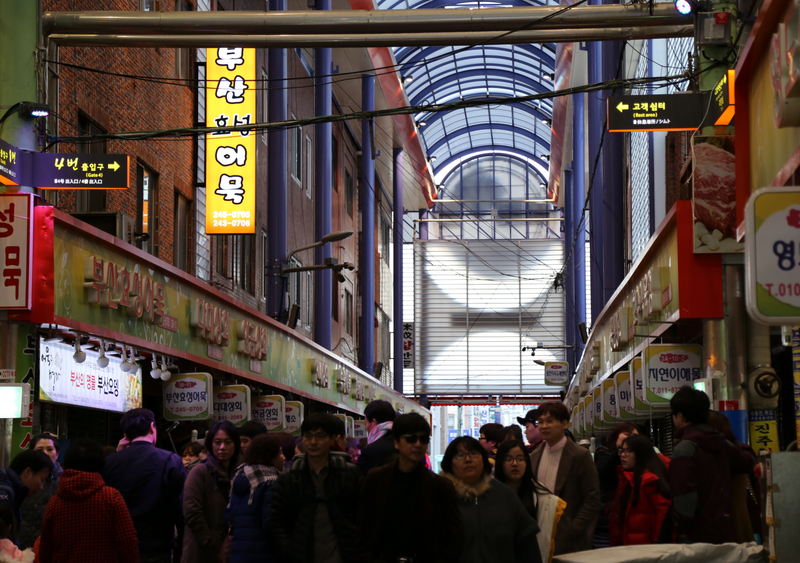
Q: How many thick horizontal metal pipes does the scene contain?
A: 2